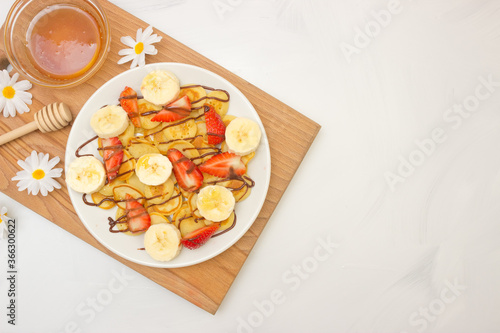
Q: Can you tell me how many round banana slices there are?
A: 7